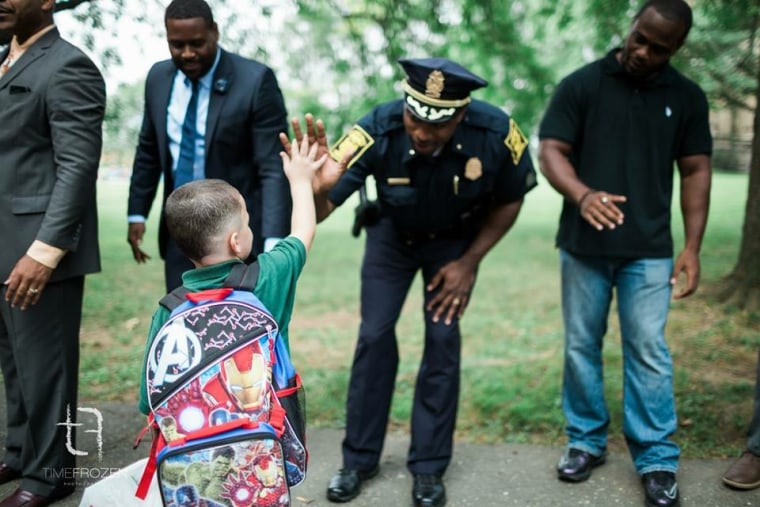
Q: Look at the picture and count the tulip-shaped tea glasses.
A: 0